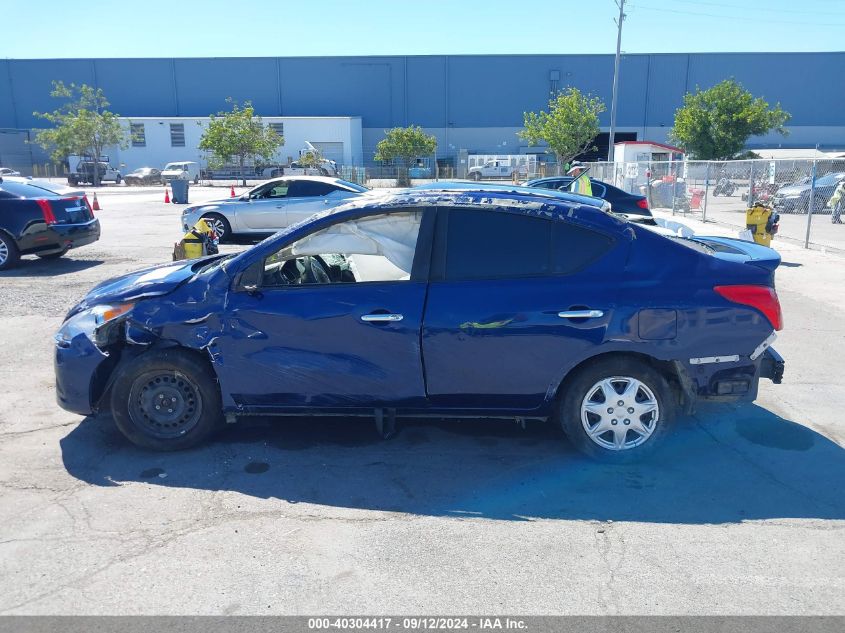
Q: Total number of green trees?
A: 5